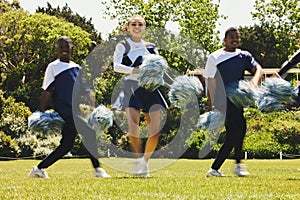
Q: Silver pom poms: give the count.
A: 7